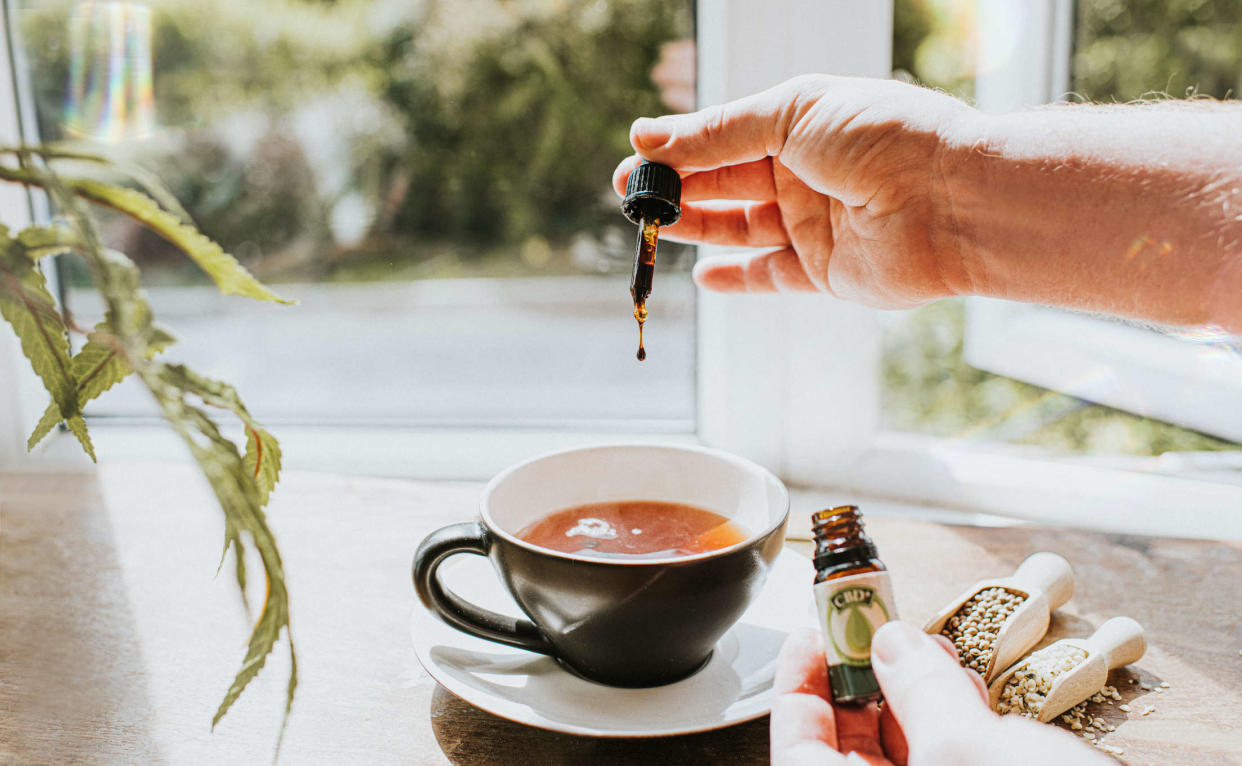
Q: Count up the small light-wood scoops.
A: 2